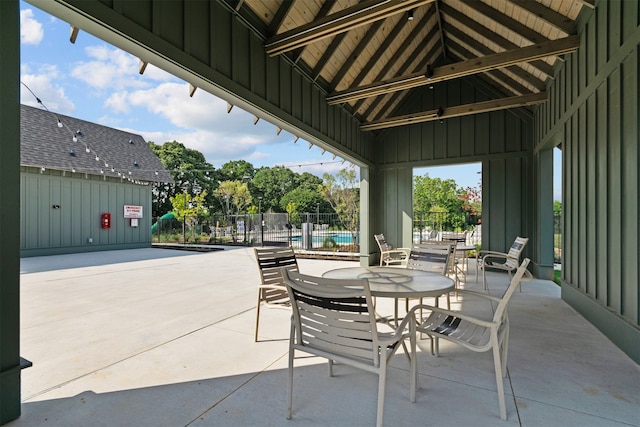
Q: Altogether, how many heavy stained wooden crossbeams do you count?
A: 3